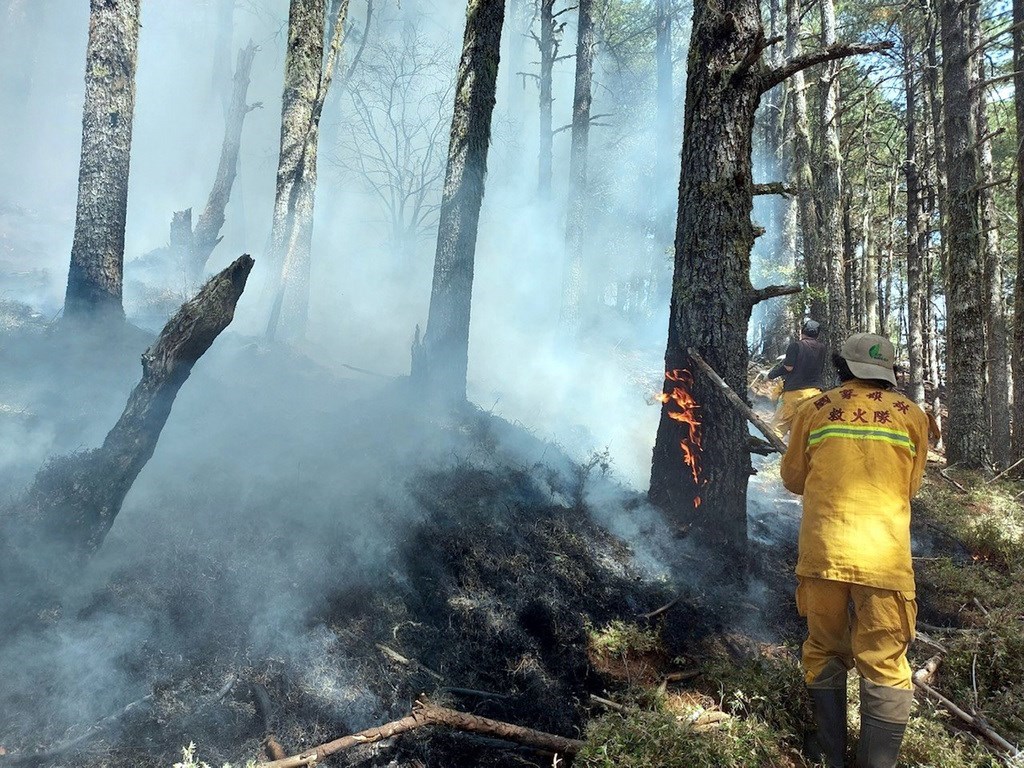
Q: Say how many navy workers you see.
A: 0